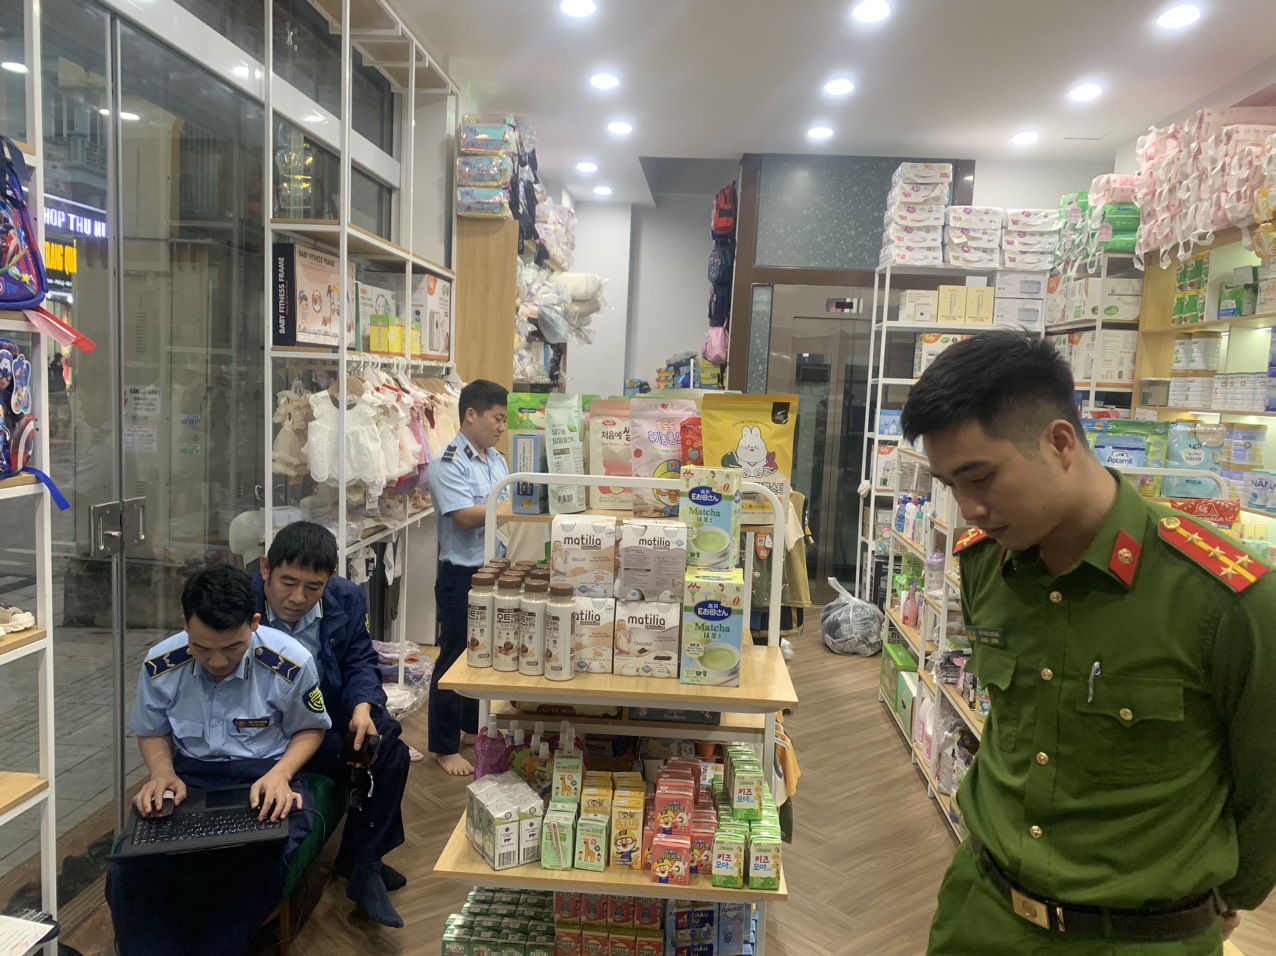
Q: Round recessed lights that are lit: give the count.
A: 11